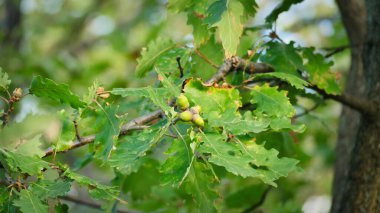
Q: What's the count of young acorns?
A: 4